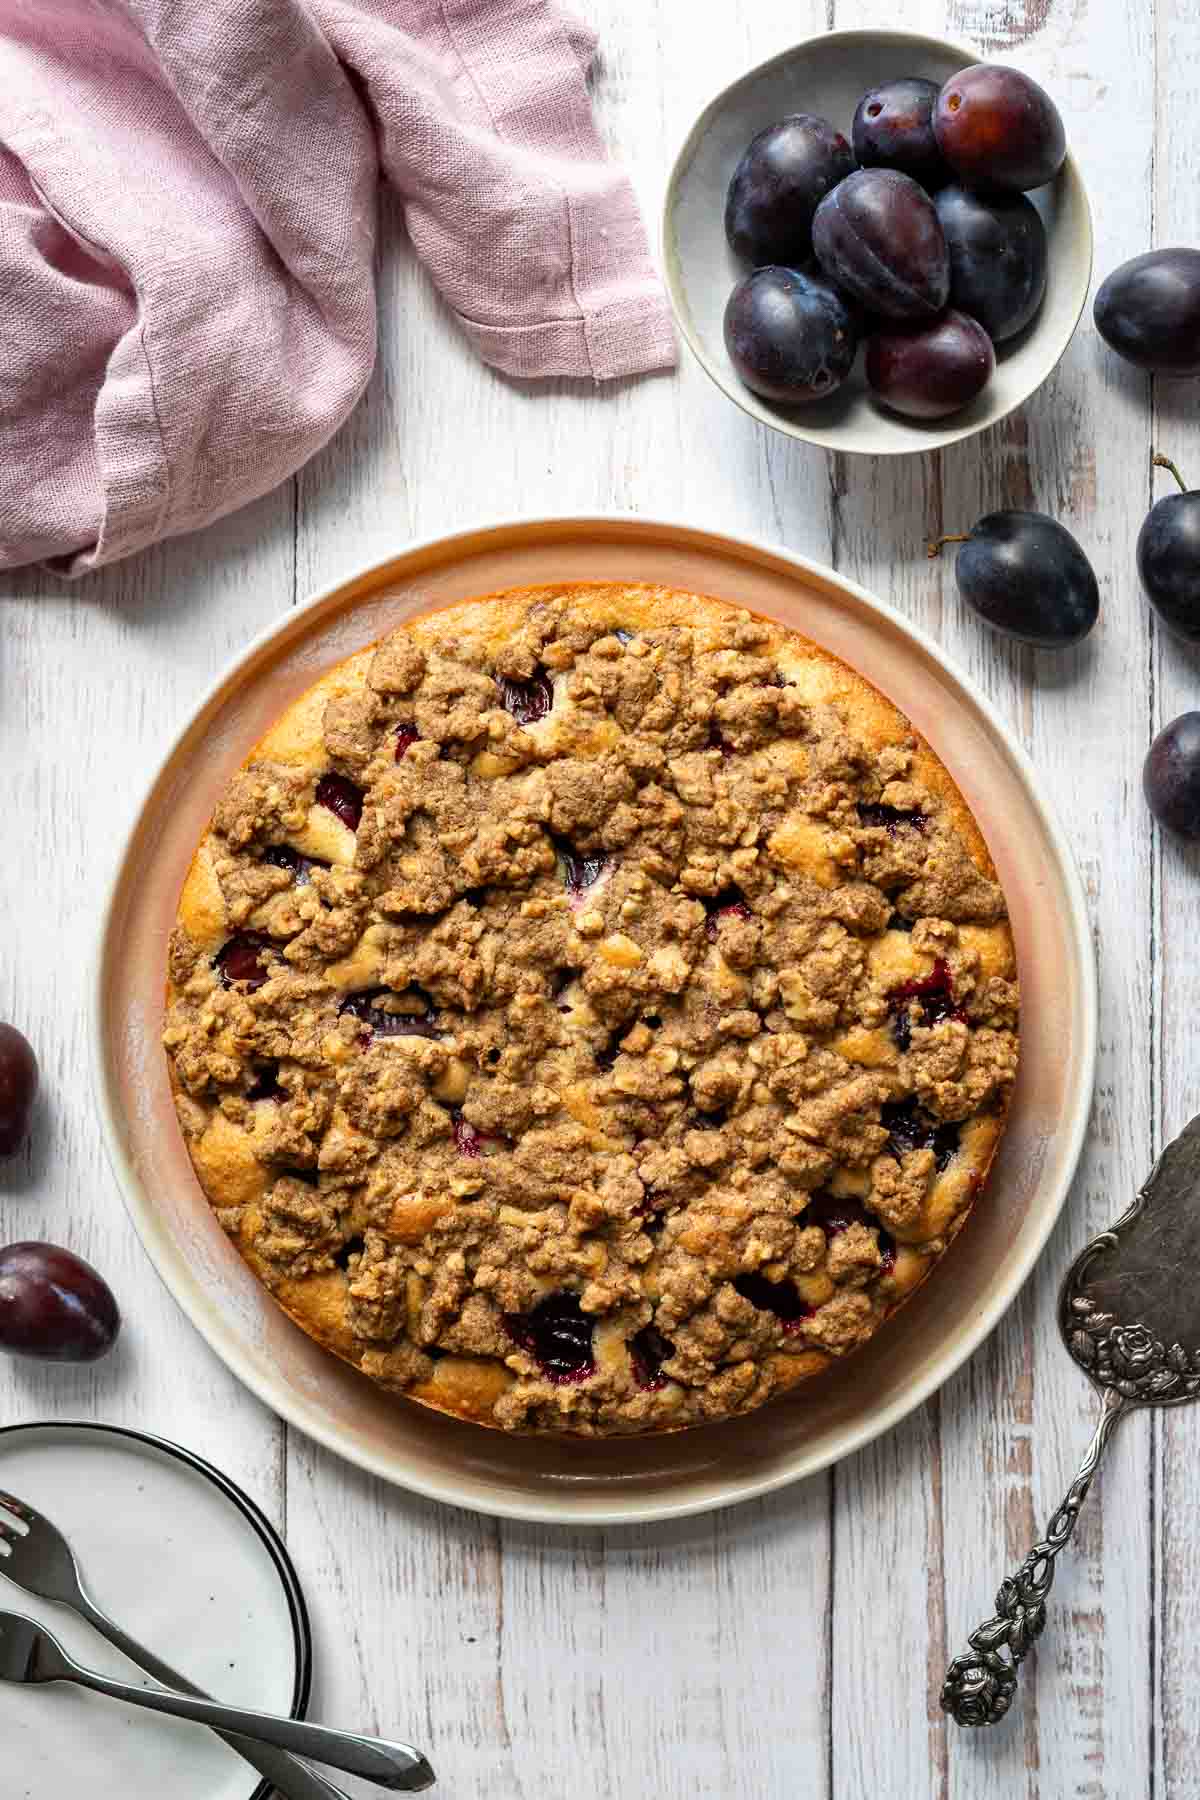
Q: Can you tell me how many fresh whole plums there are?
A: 13